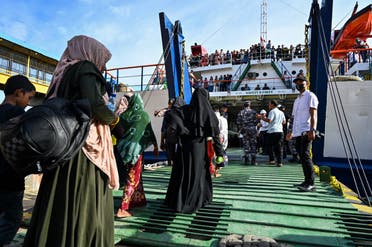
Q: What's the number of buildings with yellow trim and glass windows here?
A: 1